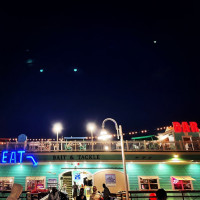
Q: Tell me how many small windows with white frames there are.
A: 4